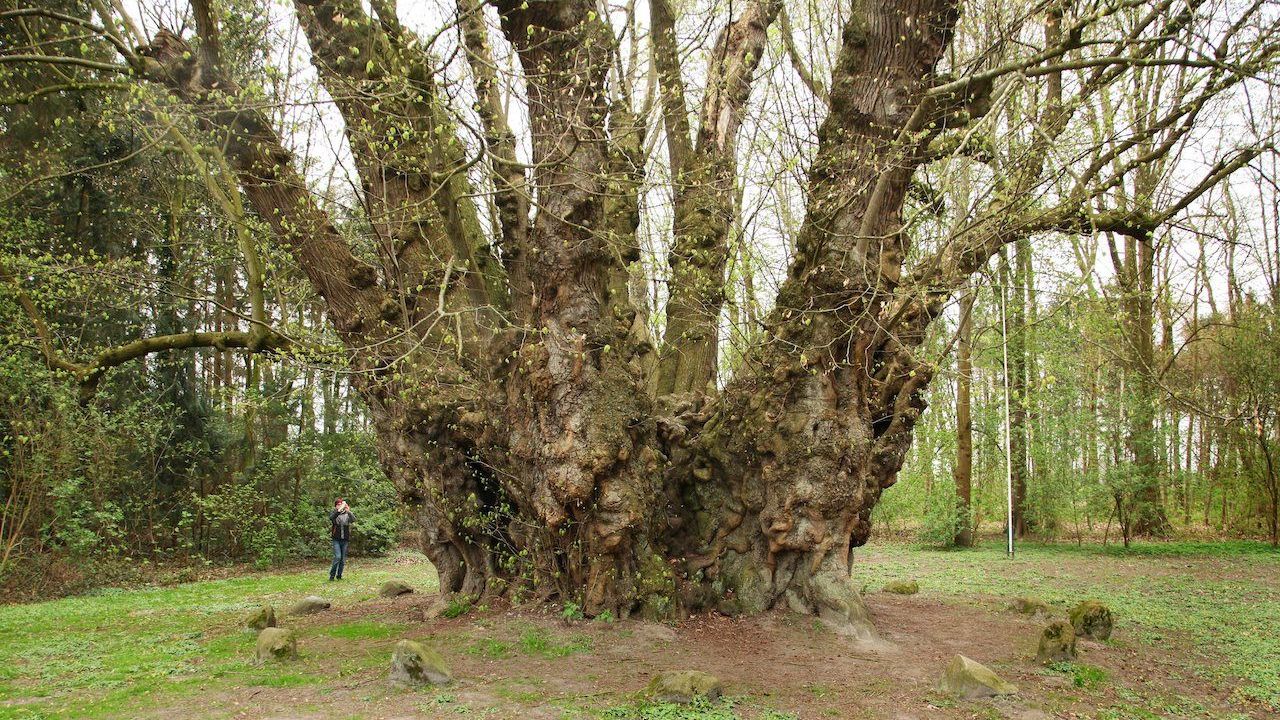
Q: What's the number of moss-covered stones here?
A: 11